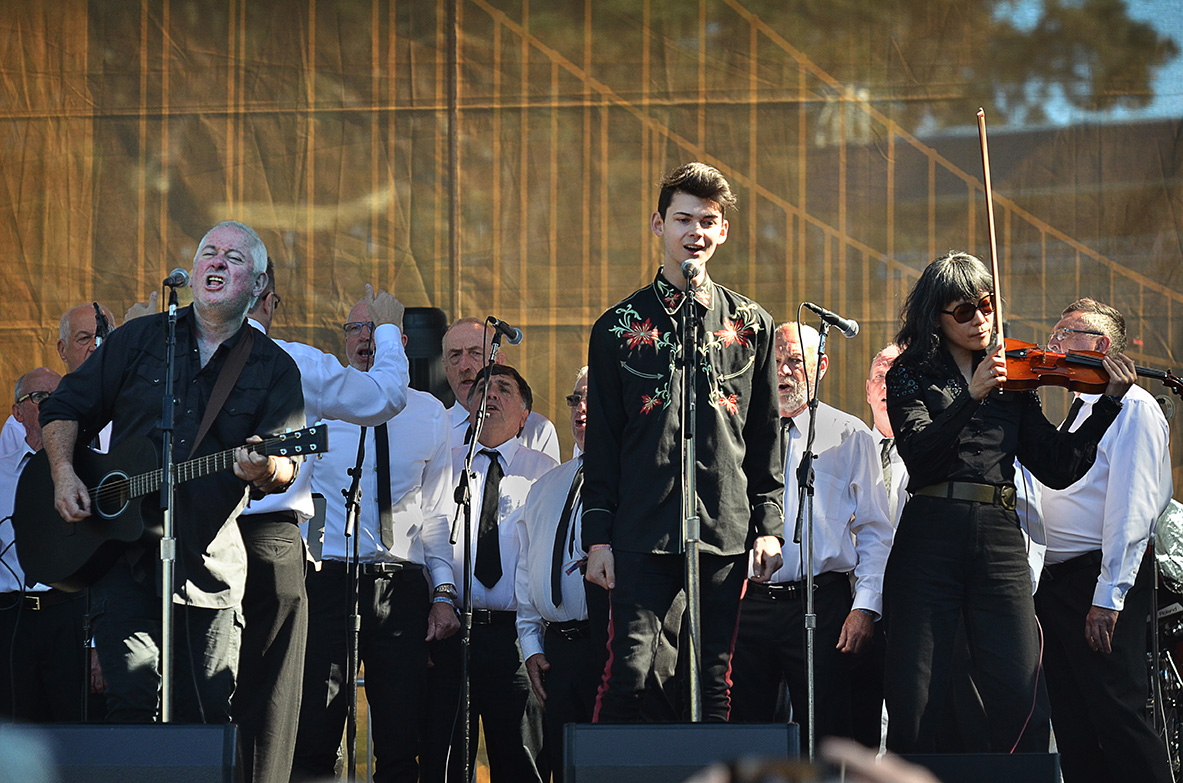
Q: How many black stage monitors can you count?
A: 3